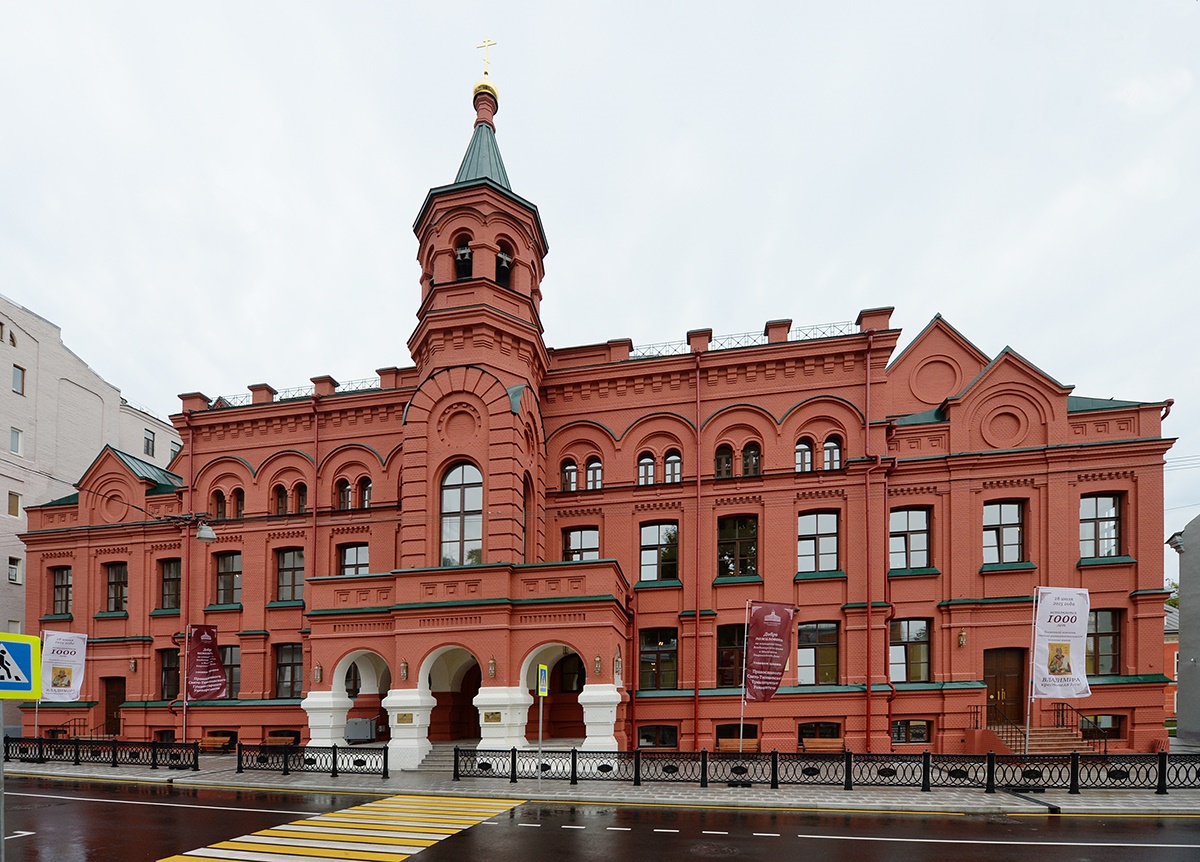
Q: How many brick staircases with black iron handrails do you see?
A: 2